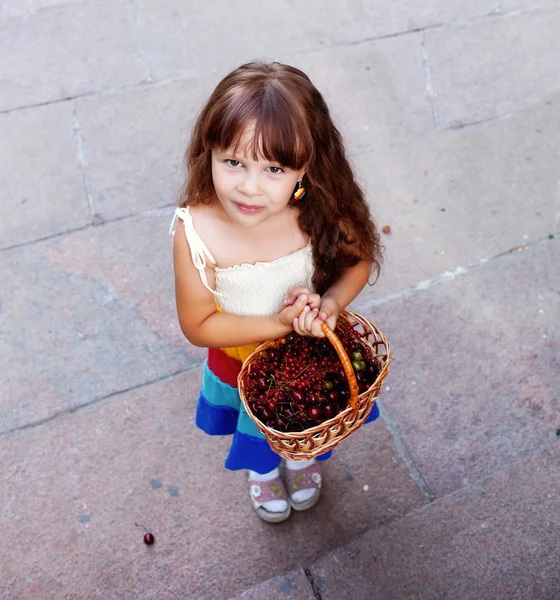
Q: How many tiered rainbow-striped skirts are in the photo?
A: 1